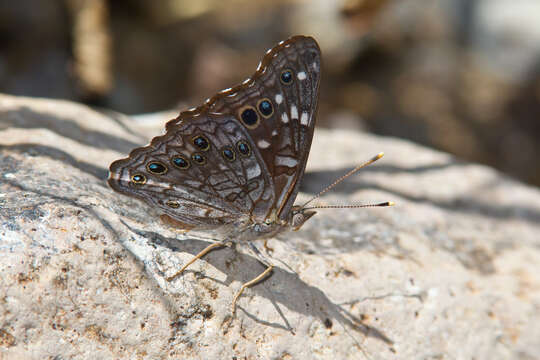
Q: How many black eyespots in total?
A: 10